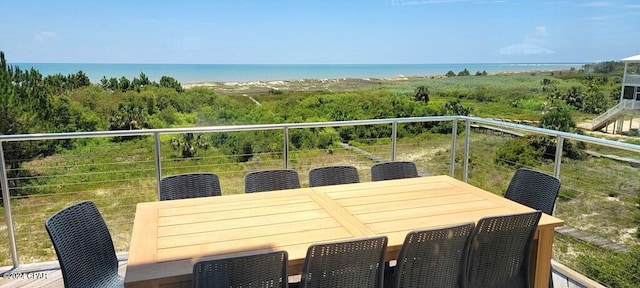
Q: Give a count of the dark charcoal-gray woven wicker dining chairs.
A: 10